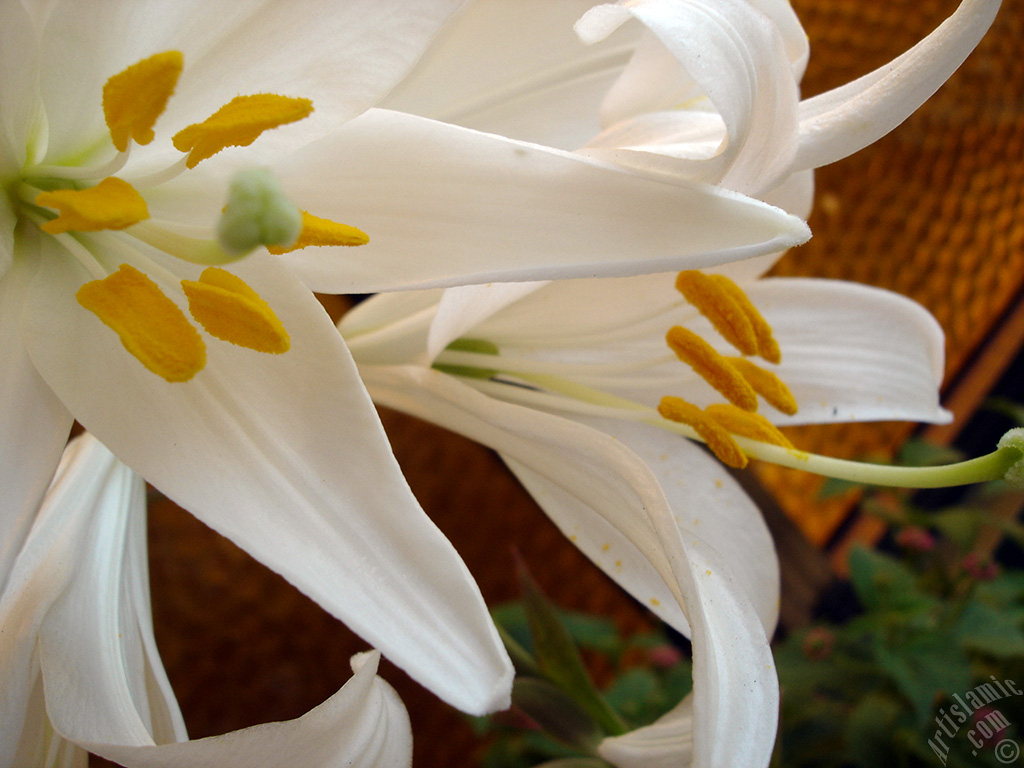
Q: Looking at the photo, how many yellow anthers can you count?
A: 12